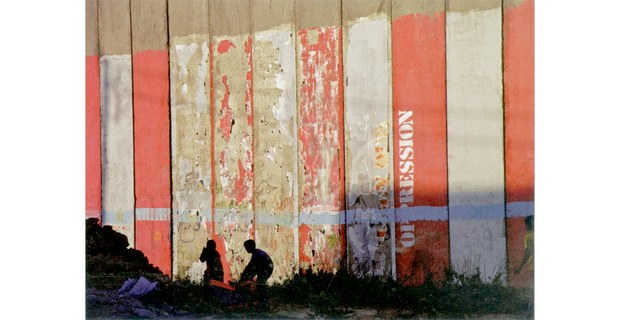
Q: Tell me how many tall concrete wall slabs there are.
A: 11